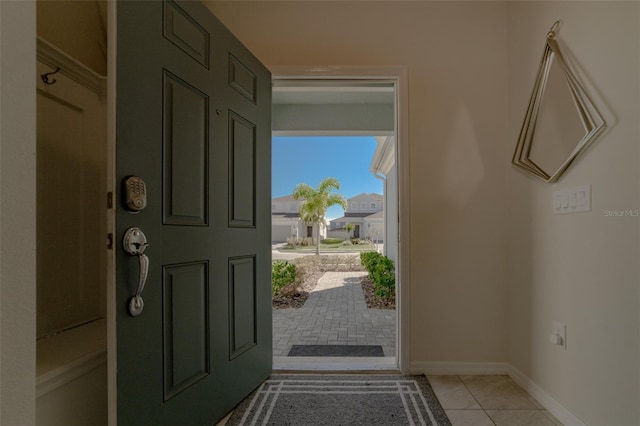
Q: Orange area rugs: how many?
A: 0